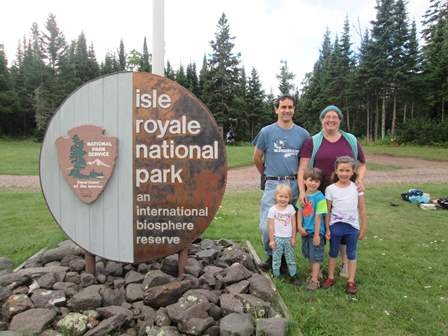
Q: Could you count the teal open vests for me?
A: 1